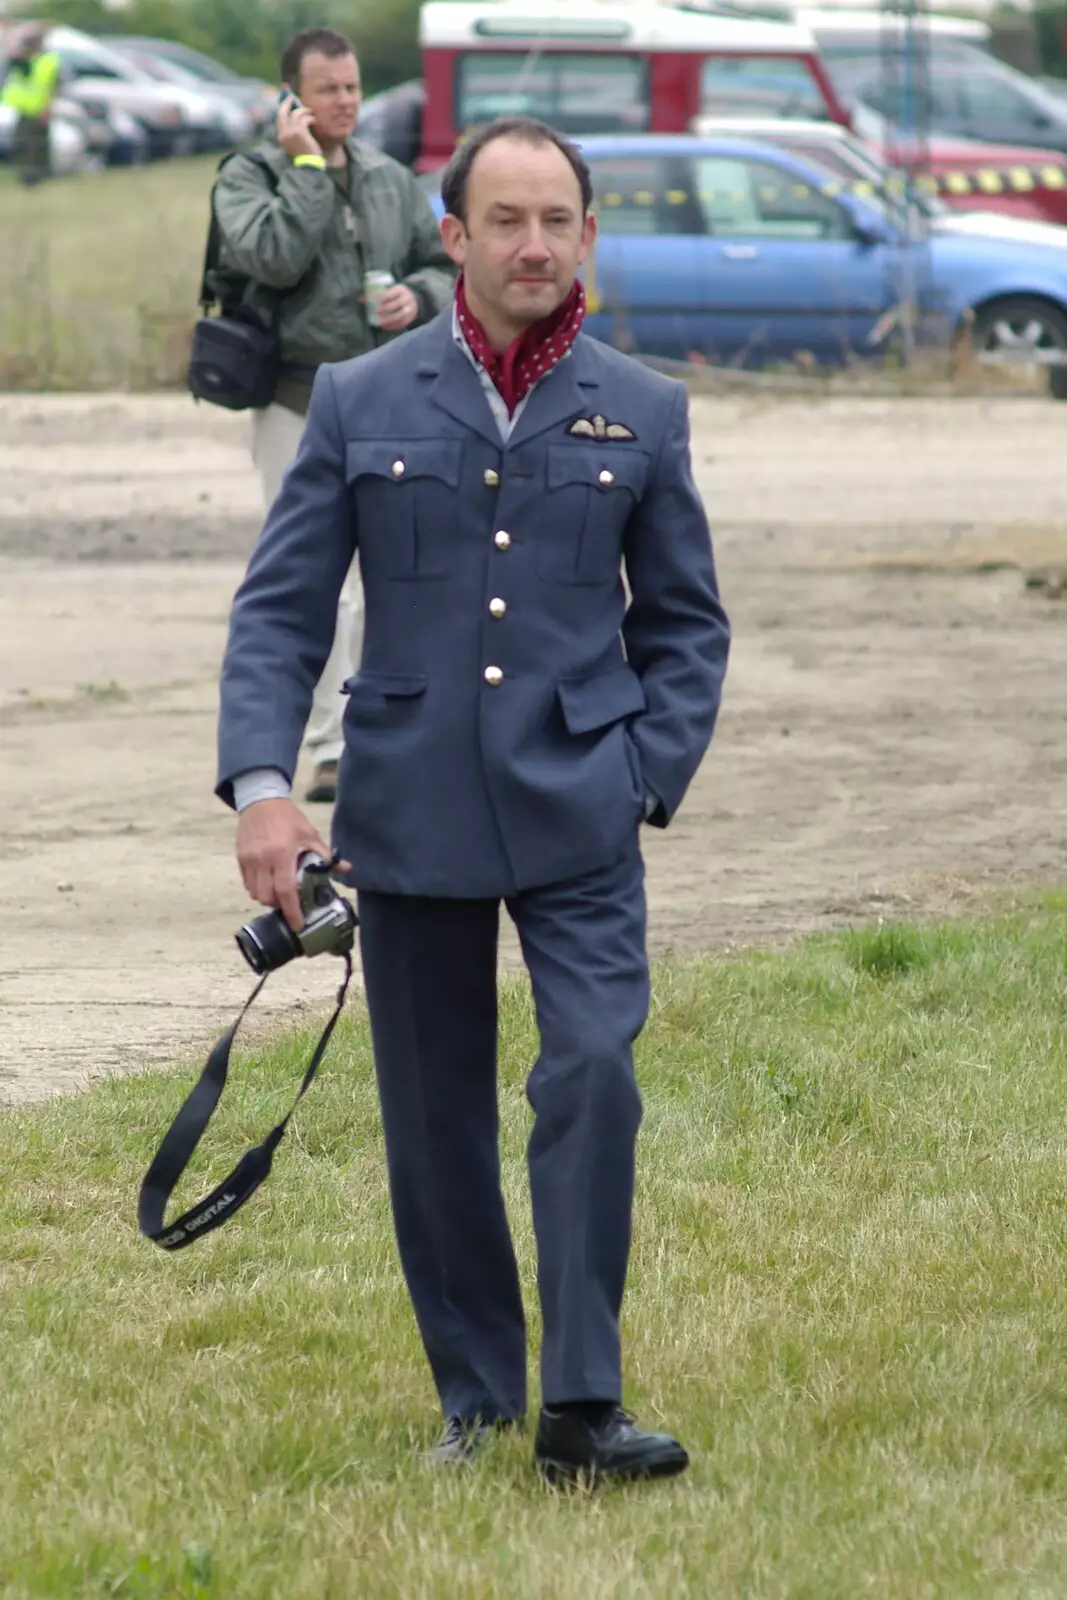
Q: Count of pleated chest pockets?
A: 2